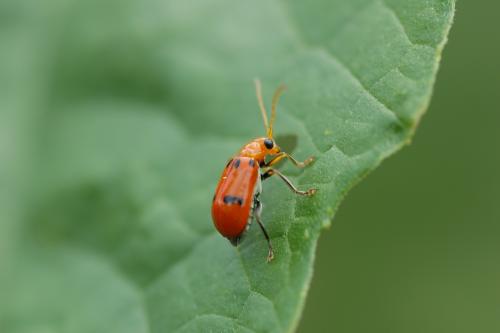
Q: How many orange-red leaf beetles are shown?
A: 1